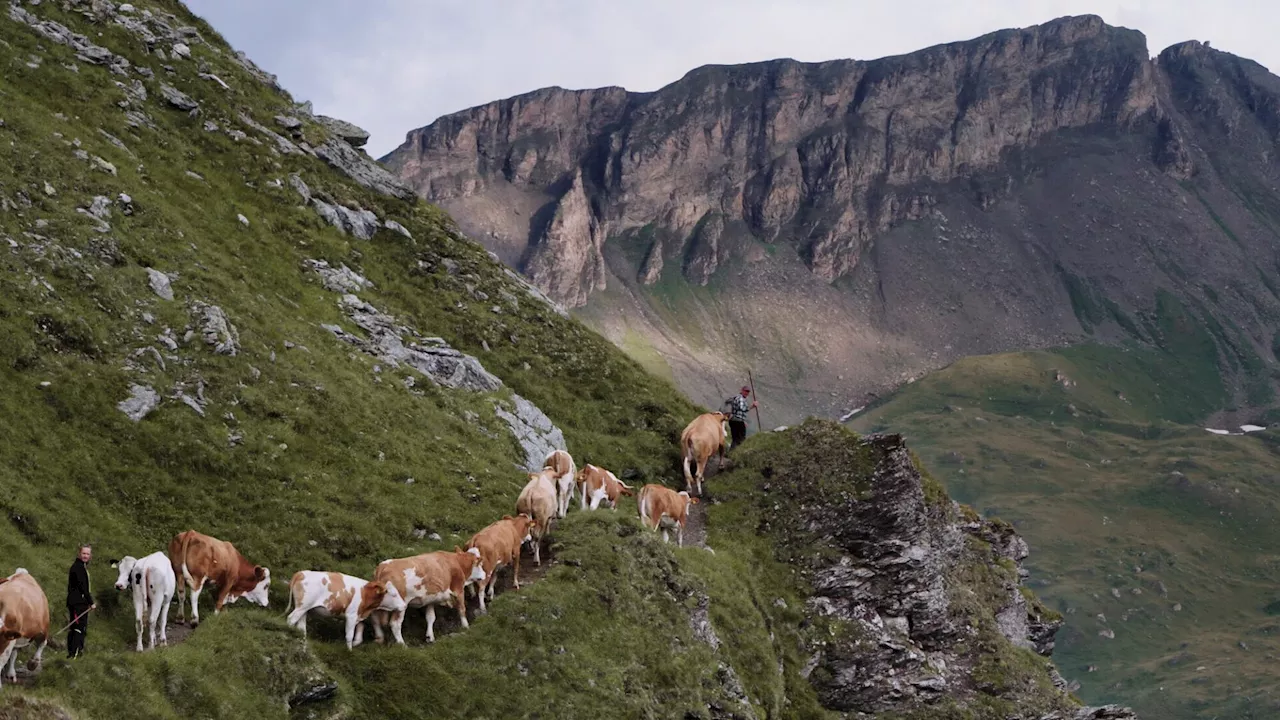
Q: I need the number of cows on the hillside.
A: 11